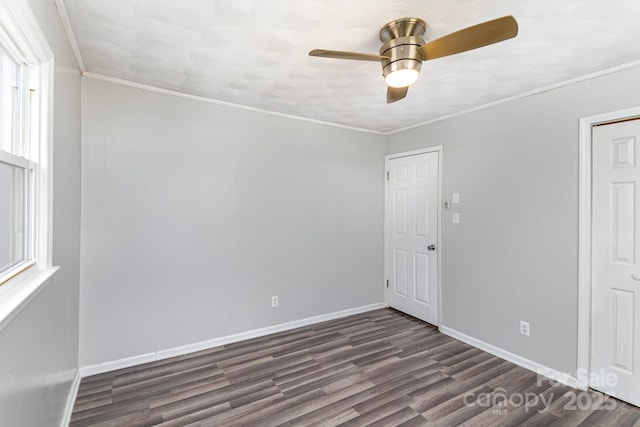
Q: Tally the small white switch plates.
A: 2